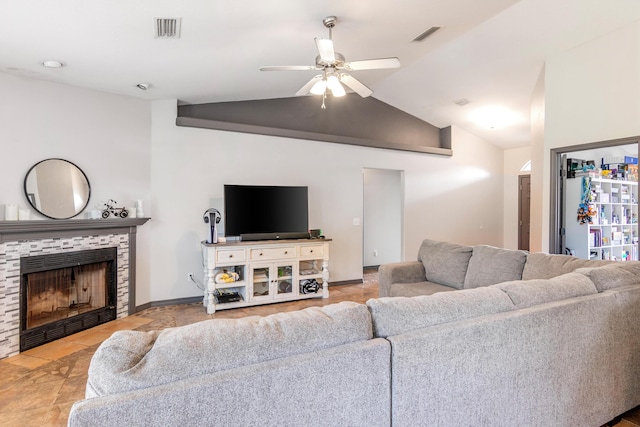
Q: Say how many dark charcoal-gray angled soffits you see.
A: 1